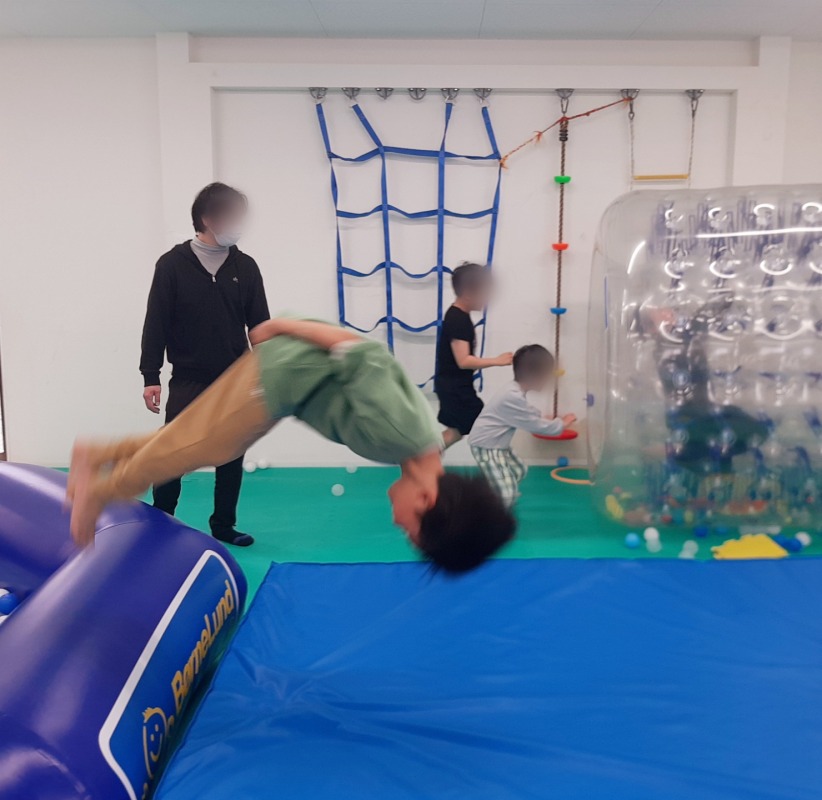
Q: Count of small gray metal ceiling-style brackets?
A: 9